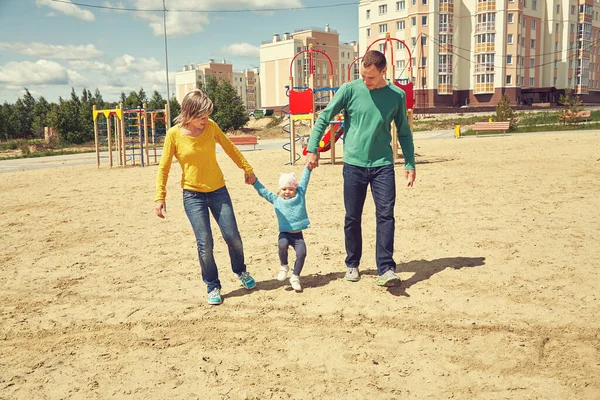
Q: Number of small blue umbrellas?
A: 0